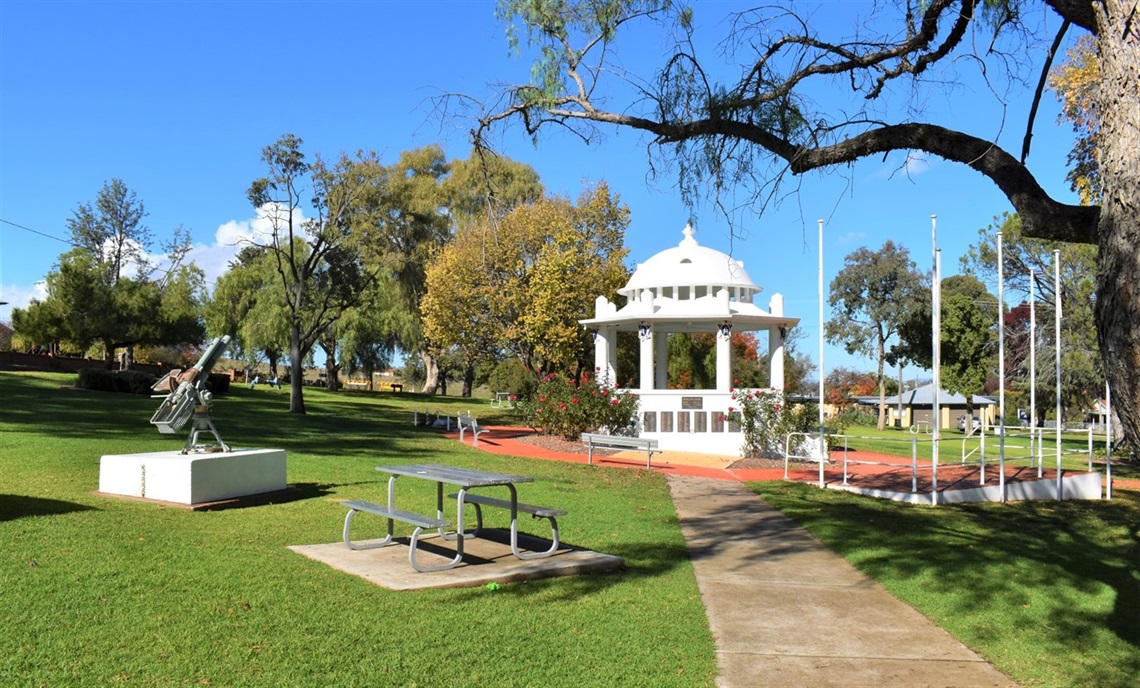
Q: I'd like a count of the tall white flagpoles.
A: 7